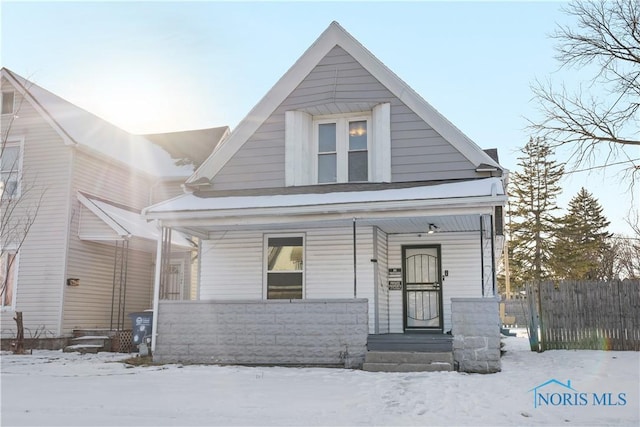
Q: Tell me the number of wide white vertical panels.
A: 2